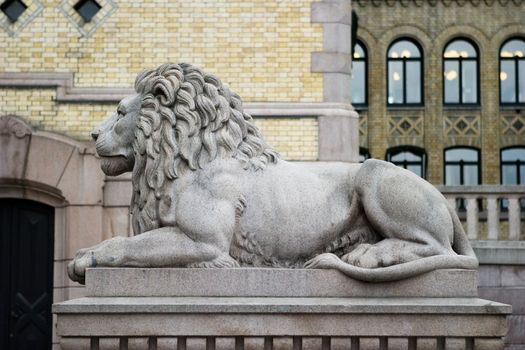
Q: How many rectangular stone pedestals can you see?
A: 1